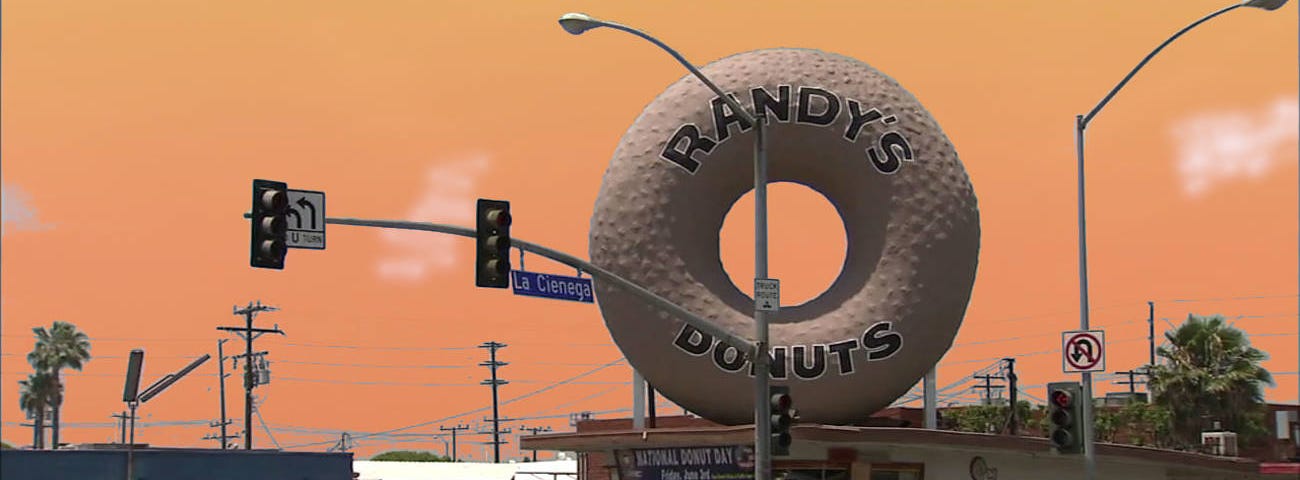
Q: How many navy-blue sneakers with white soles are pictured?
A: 0